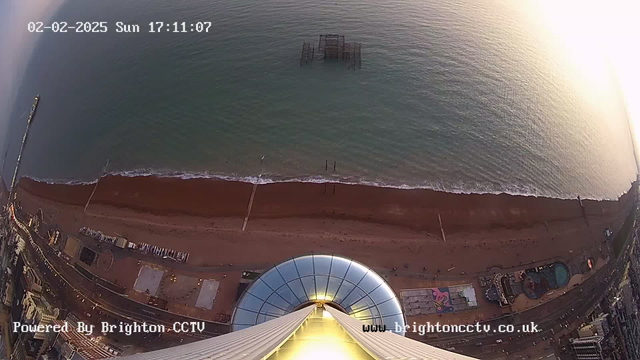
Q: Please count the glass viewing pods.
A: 1